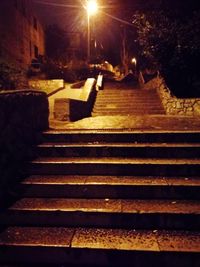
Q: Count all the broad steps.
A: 6